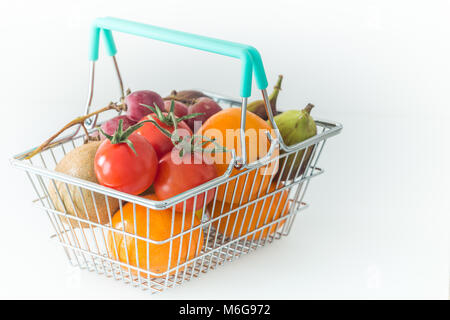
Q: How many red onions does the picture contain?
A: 0